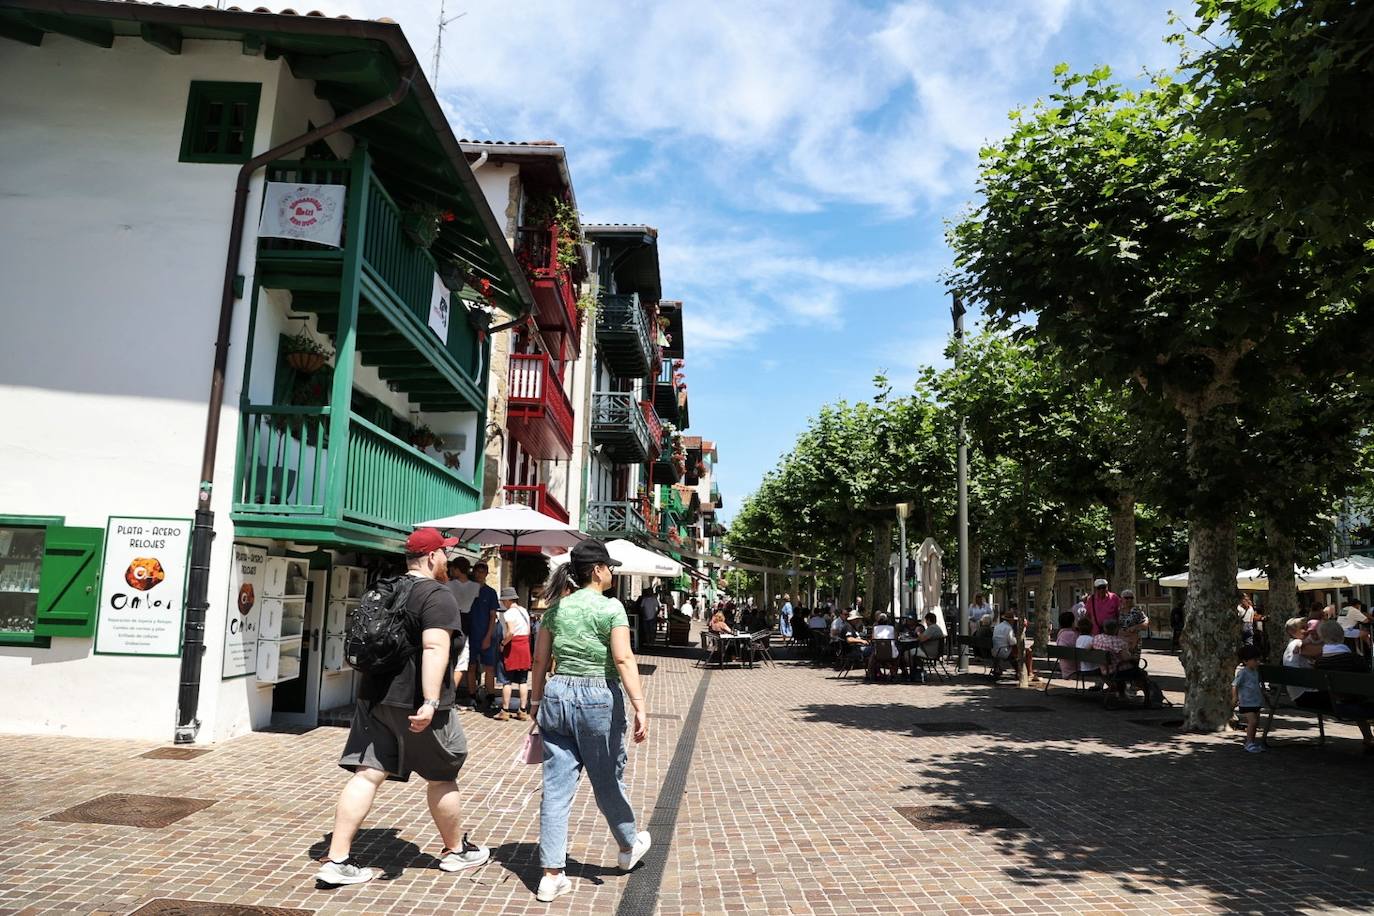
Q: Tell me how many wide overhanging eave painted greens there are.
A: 1